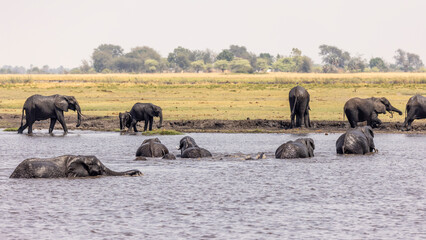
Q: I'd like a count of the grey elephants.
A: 11